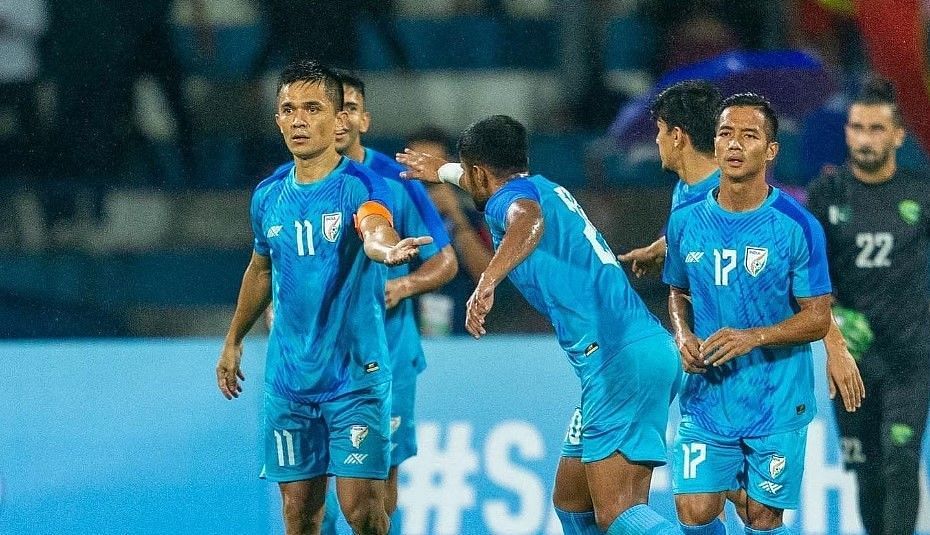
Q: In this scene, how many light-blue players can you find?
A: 5